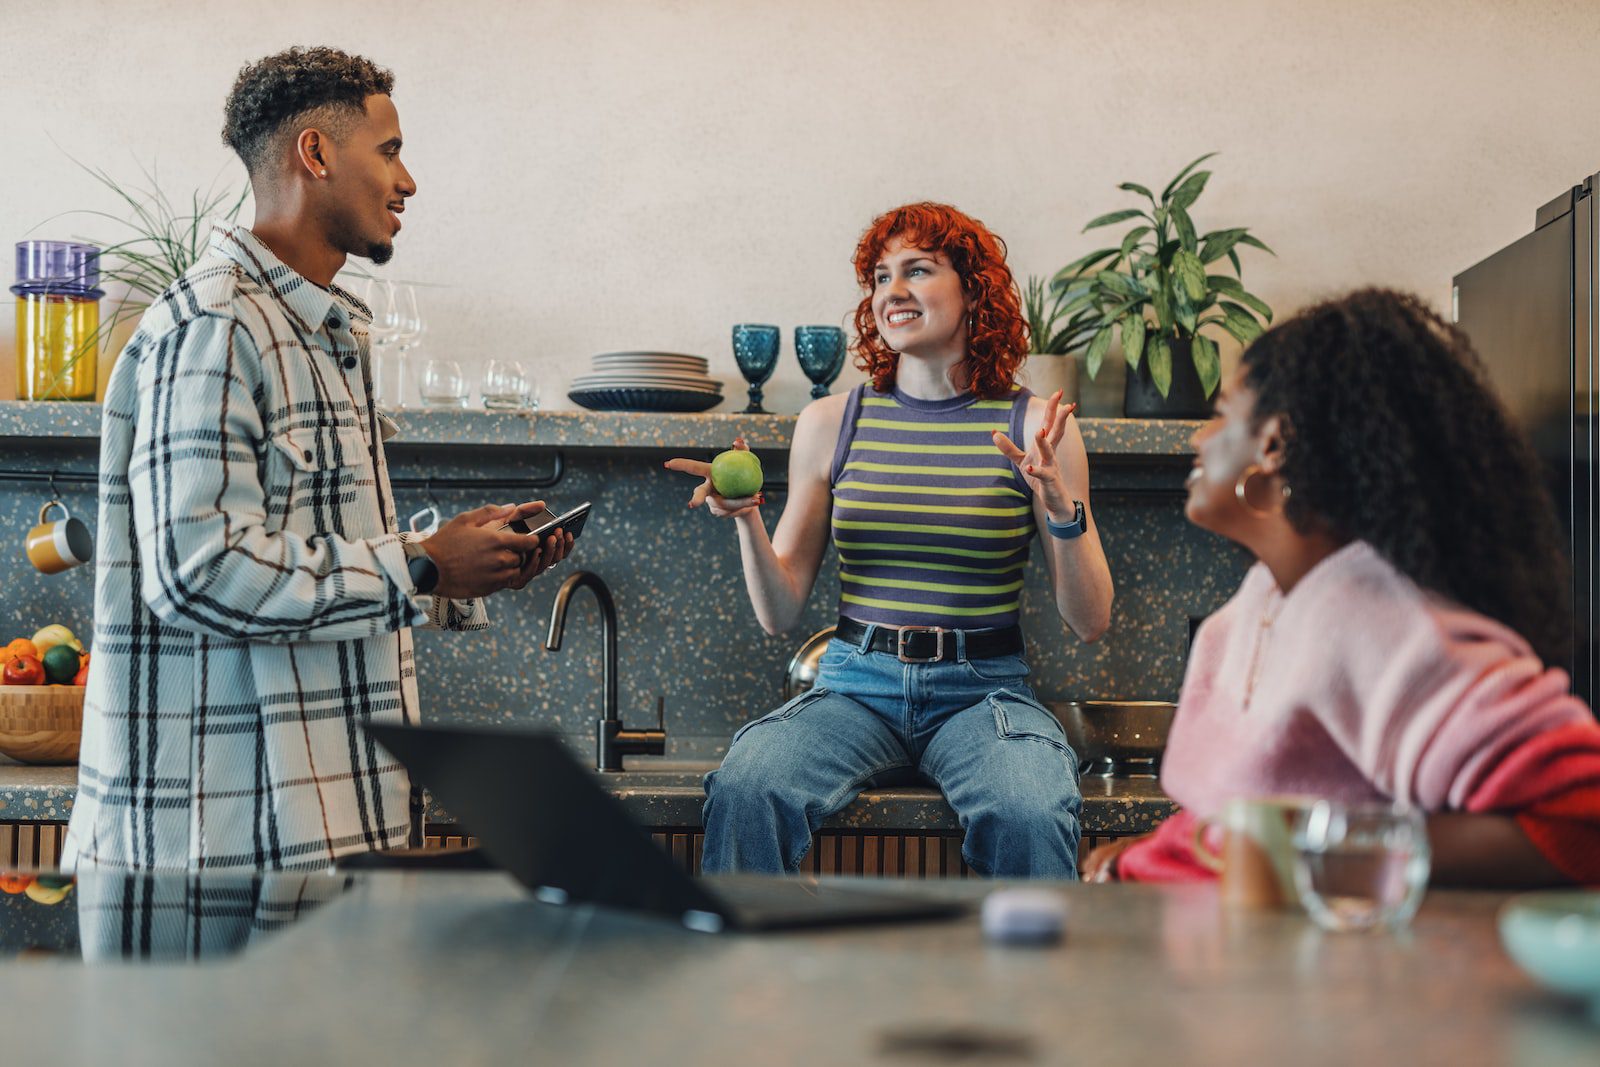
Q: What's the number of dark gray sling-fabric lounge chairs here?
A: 0